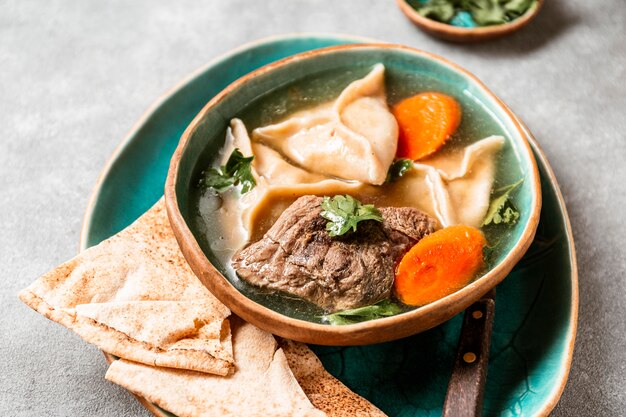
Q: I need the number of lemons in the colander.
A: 0